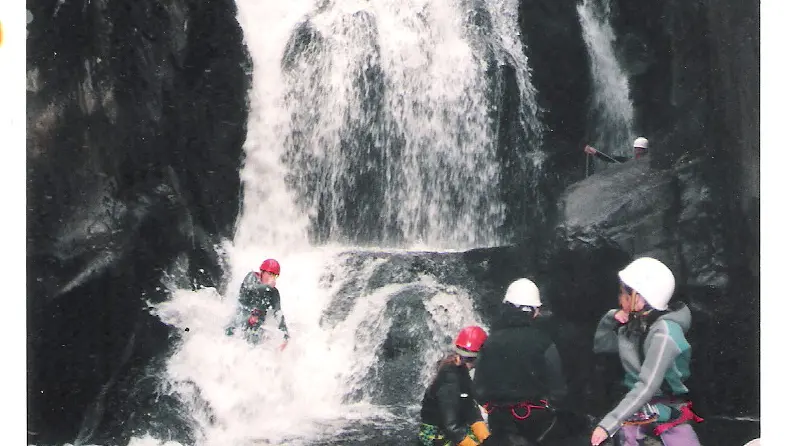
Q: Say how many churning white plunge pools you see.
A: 1